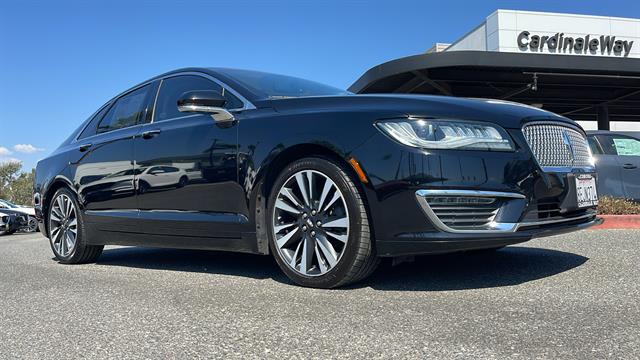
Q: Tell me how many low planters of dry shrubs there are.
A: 1